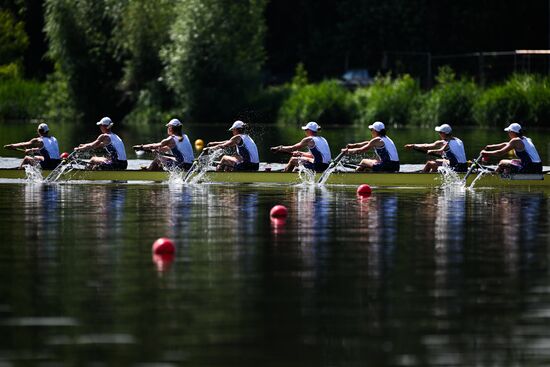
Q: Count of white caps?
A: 8